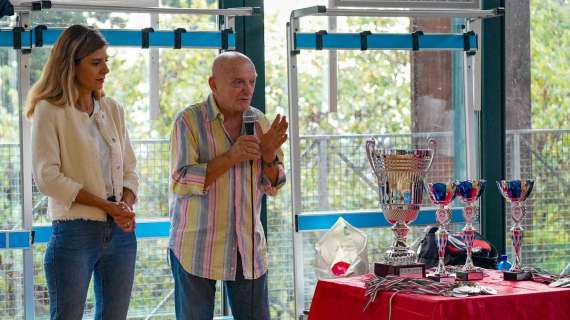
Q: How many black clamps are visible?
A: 9